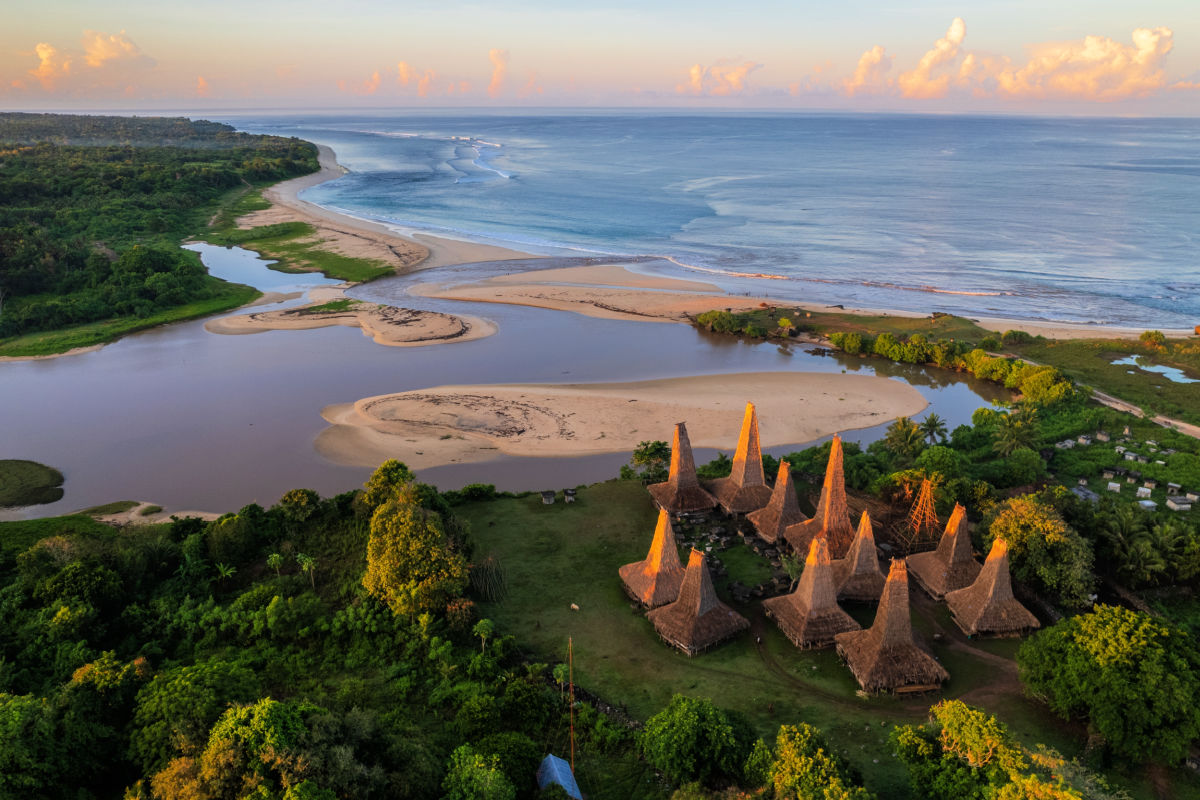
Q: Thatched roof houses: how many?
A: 11